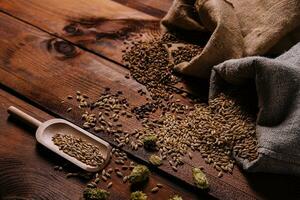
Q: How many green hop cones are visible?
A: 7